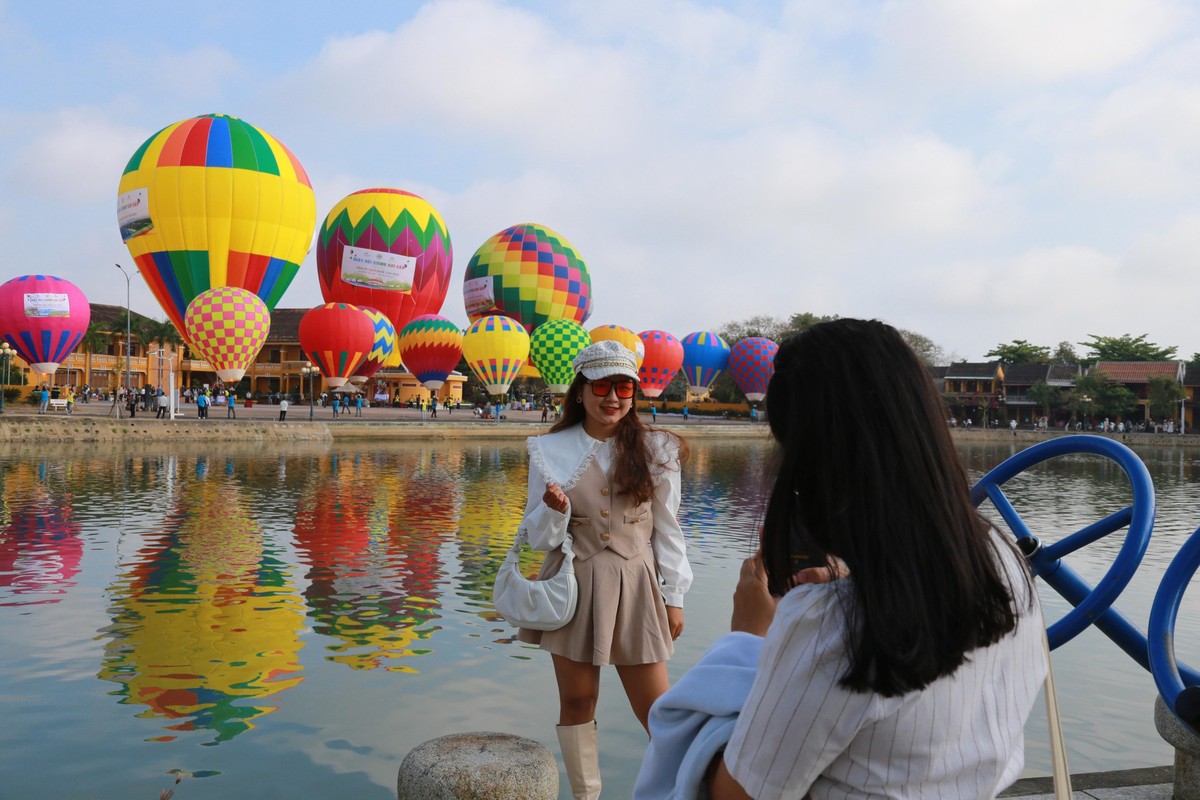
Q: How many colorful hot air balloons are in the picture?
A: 14